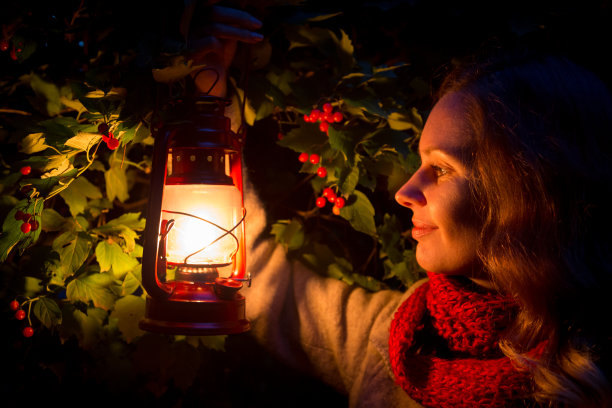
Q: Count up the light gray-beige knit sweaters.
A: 1